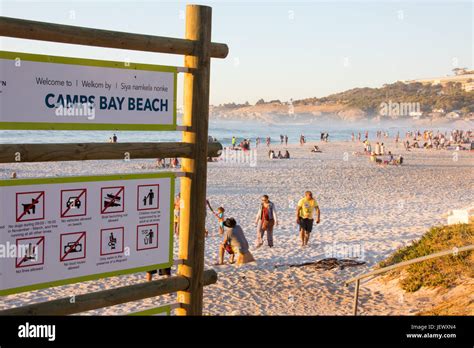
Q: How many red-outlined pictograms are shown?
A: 8